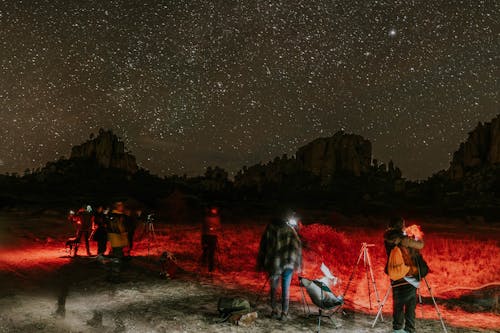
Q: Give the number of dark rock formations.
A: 3